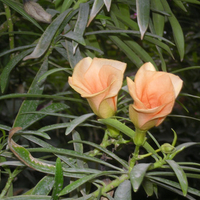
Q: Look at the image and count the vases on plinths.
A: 0